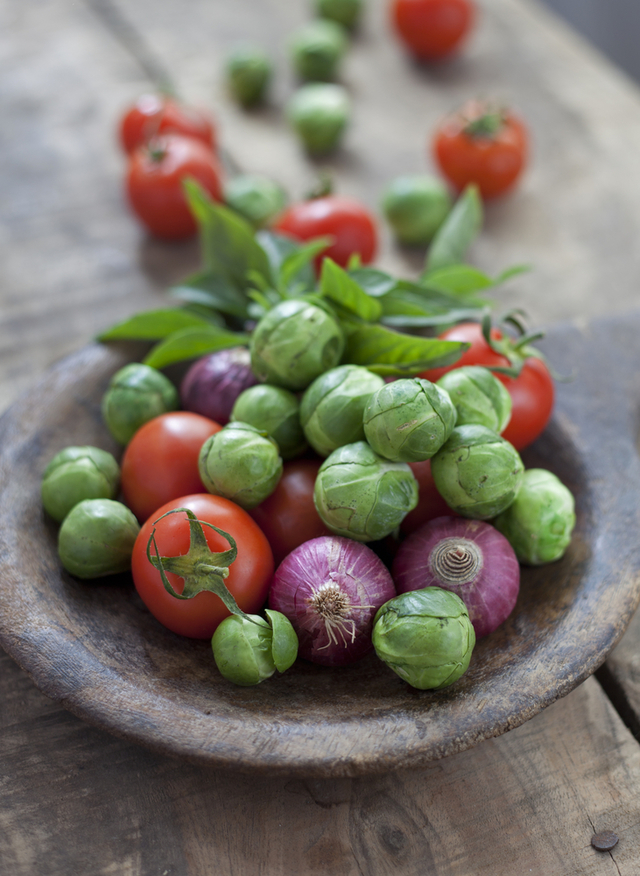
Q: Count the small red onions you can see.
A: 3